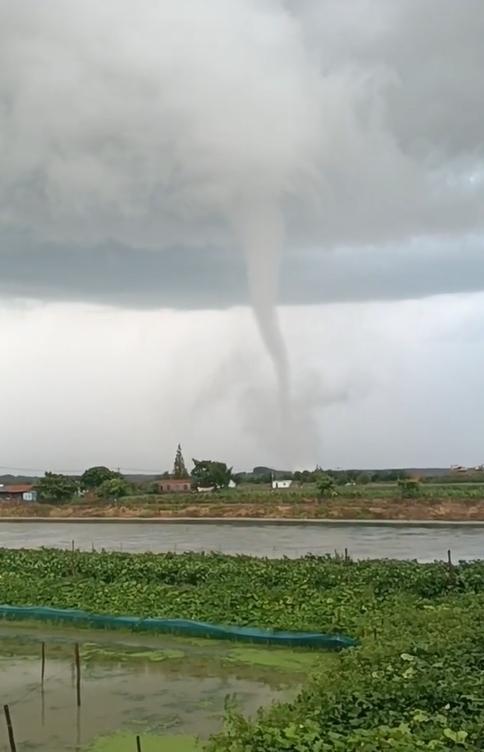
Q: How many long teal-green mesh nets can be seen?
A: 1